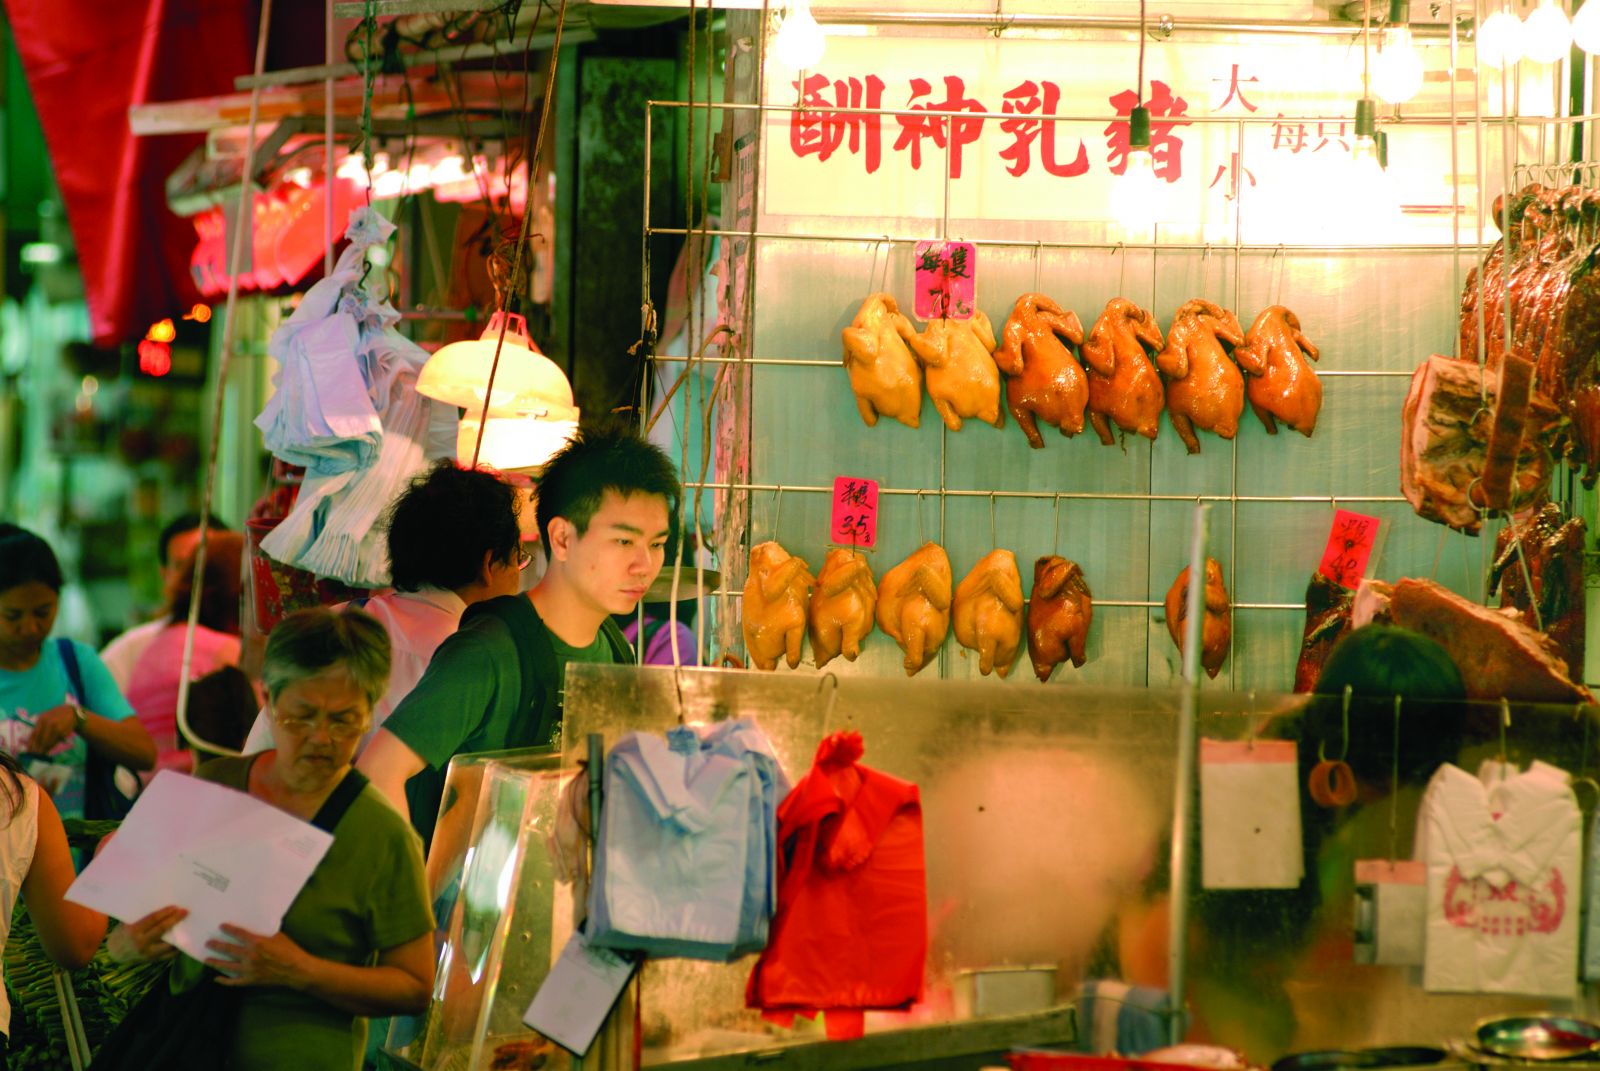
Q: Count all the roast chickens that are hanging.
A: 12